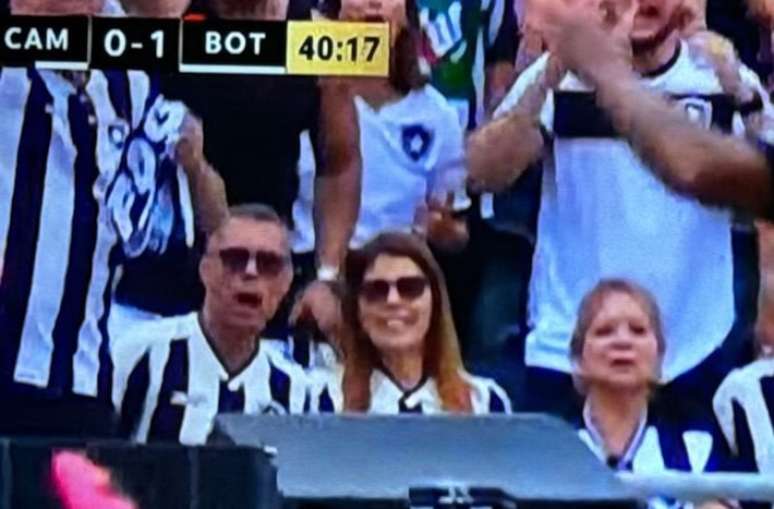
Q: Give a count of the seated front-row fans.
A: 3